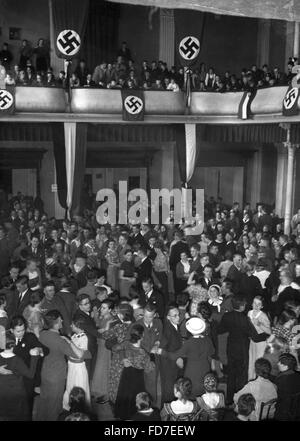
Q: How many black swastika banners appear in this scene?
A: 5